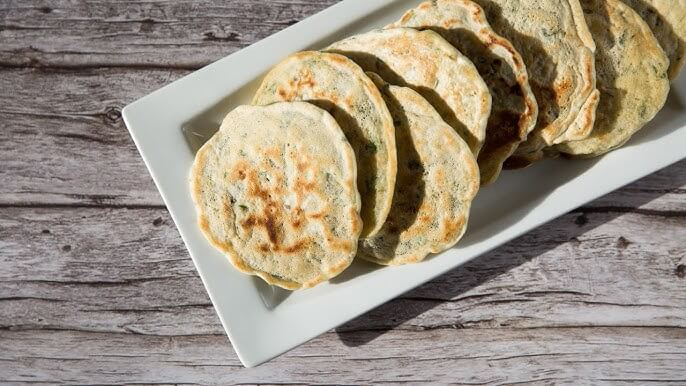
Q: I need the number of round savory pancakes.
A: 8